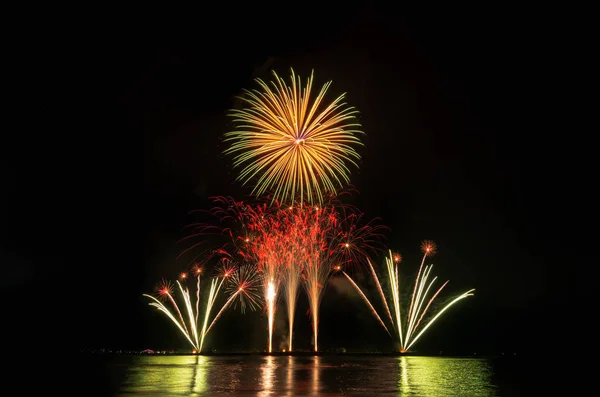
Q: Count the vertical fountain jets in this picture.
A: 3